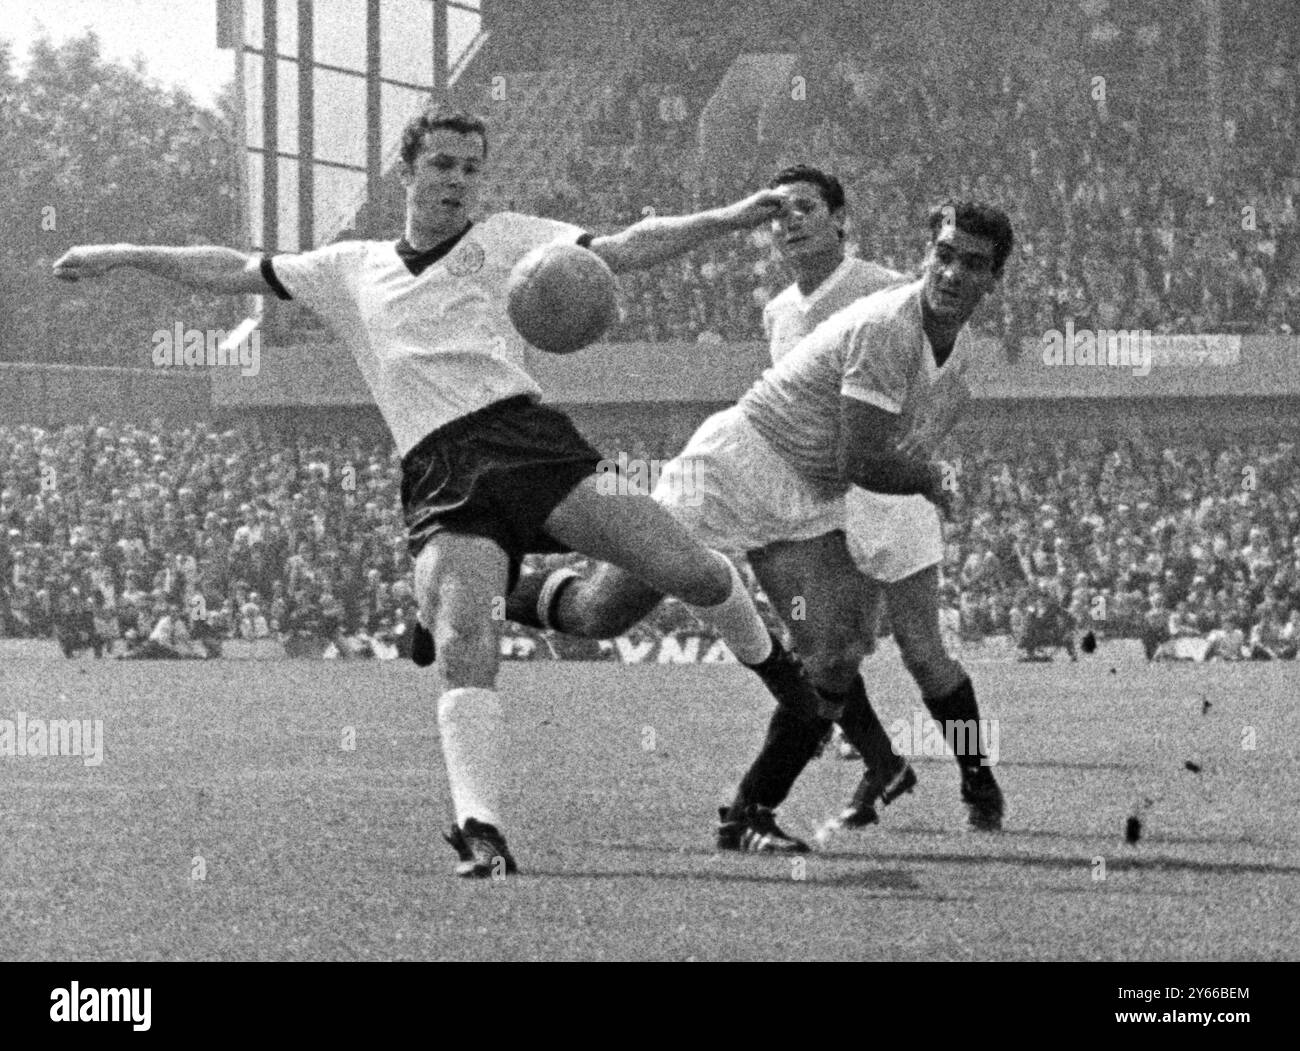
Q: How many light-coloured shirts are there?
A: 3